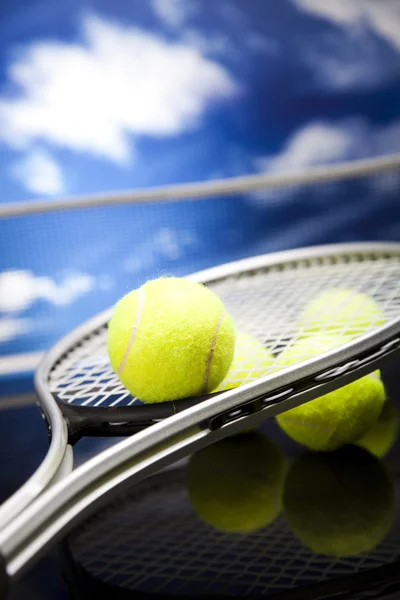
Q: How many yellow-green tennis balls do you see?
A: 4